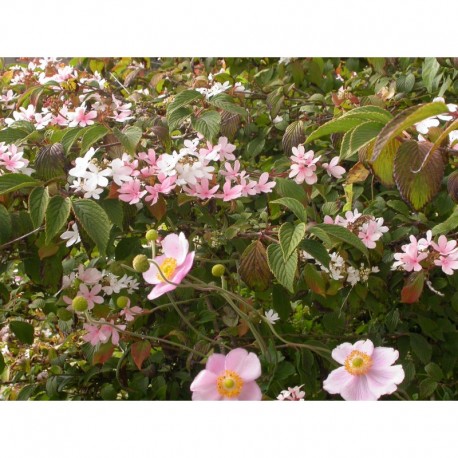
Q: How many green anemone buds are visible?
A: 5